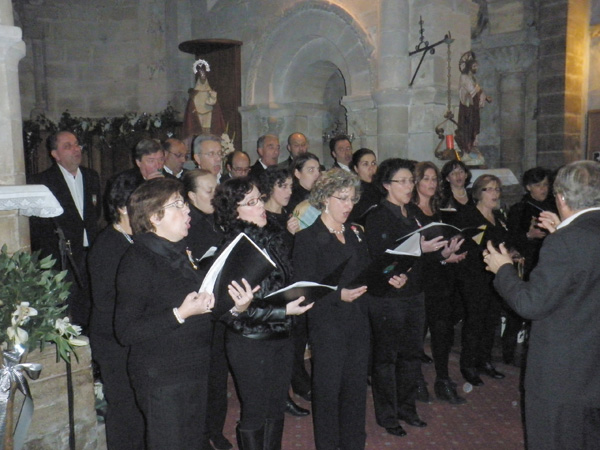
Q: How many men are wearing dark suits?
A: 9